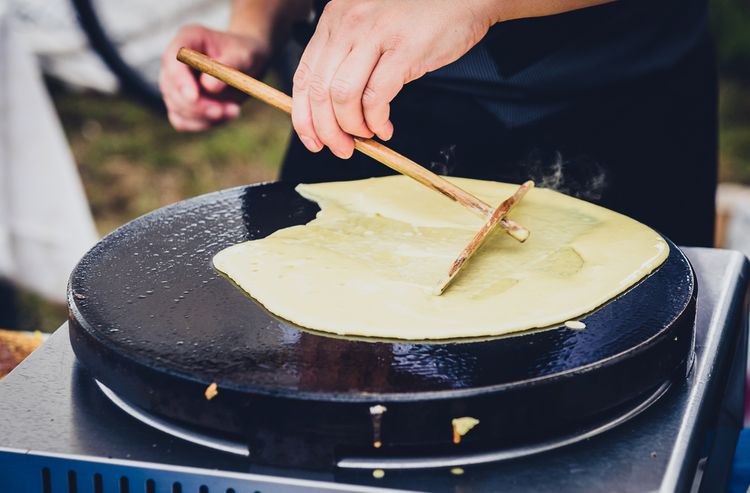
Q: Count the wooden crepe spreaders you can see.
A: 1